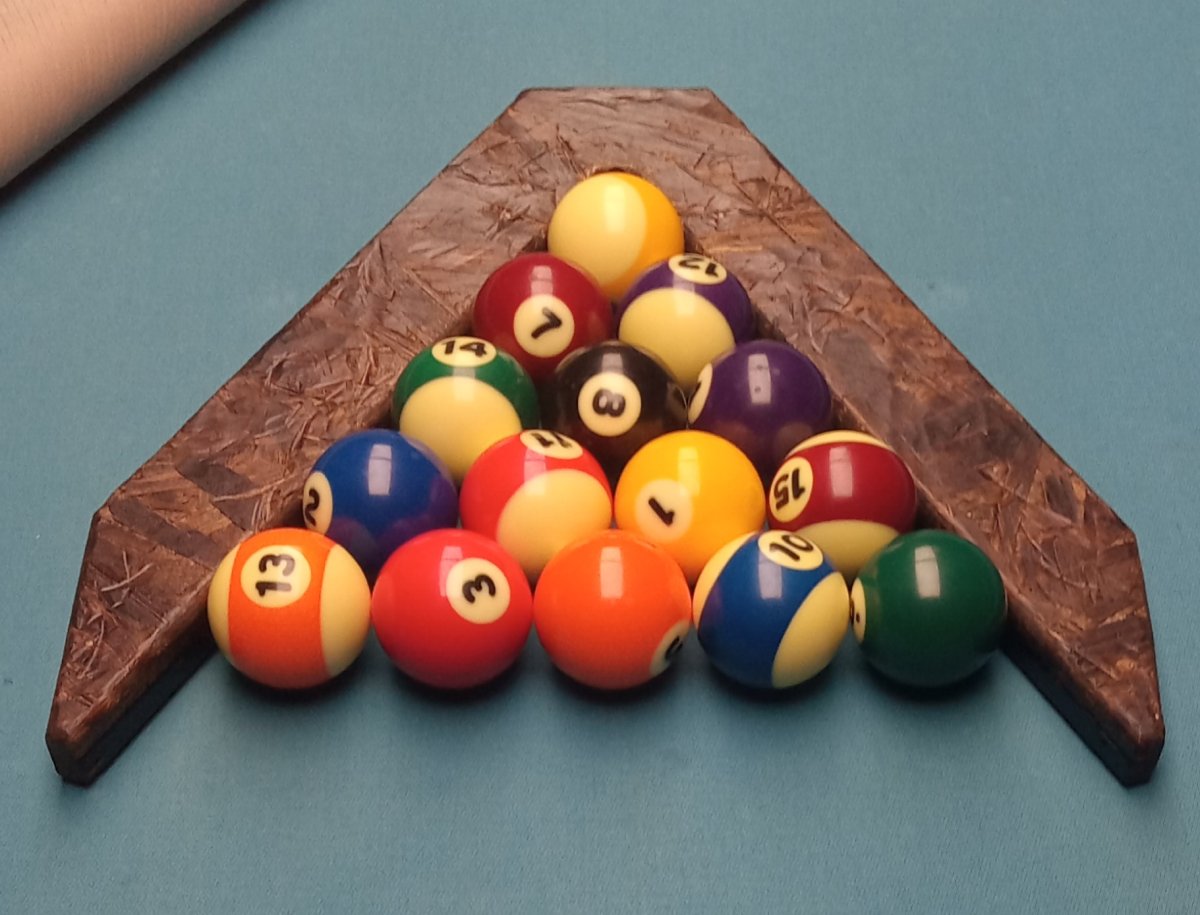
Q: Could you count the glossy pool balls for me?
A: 15